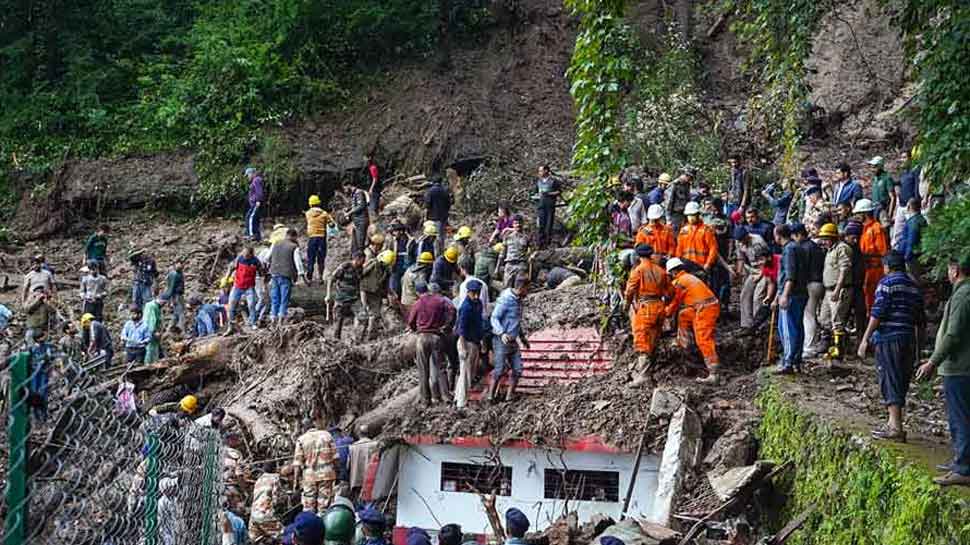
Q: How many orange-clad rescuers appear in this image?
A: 5